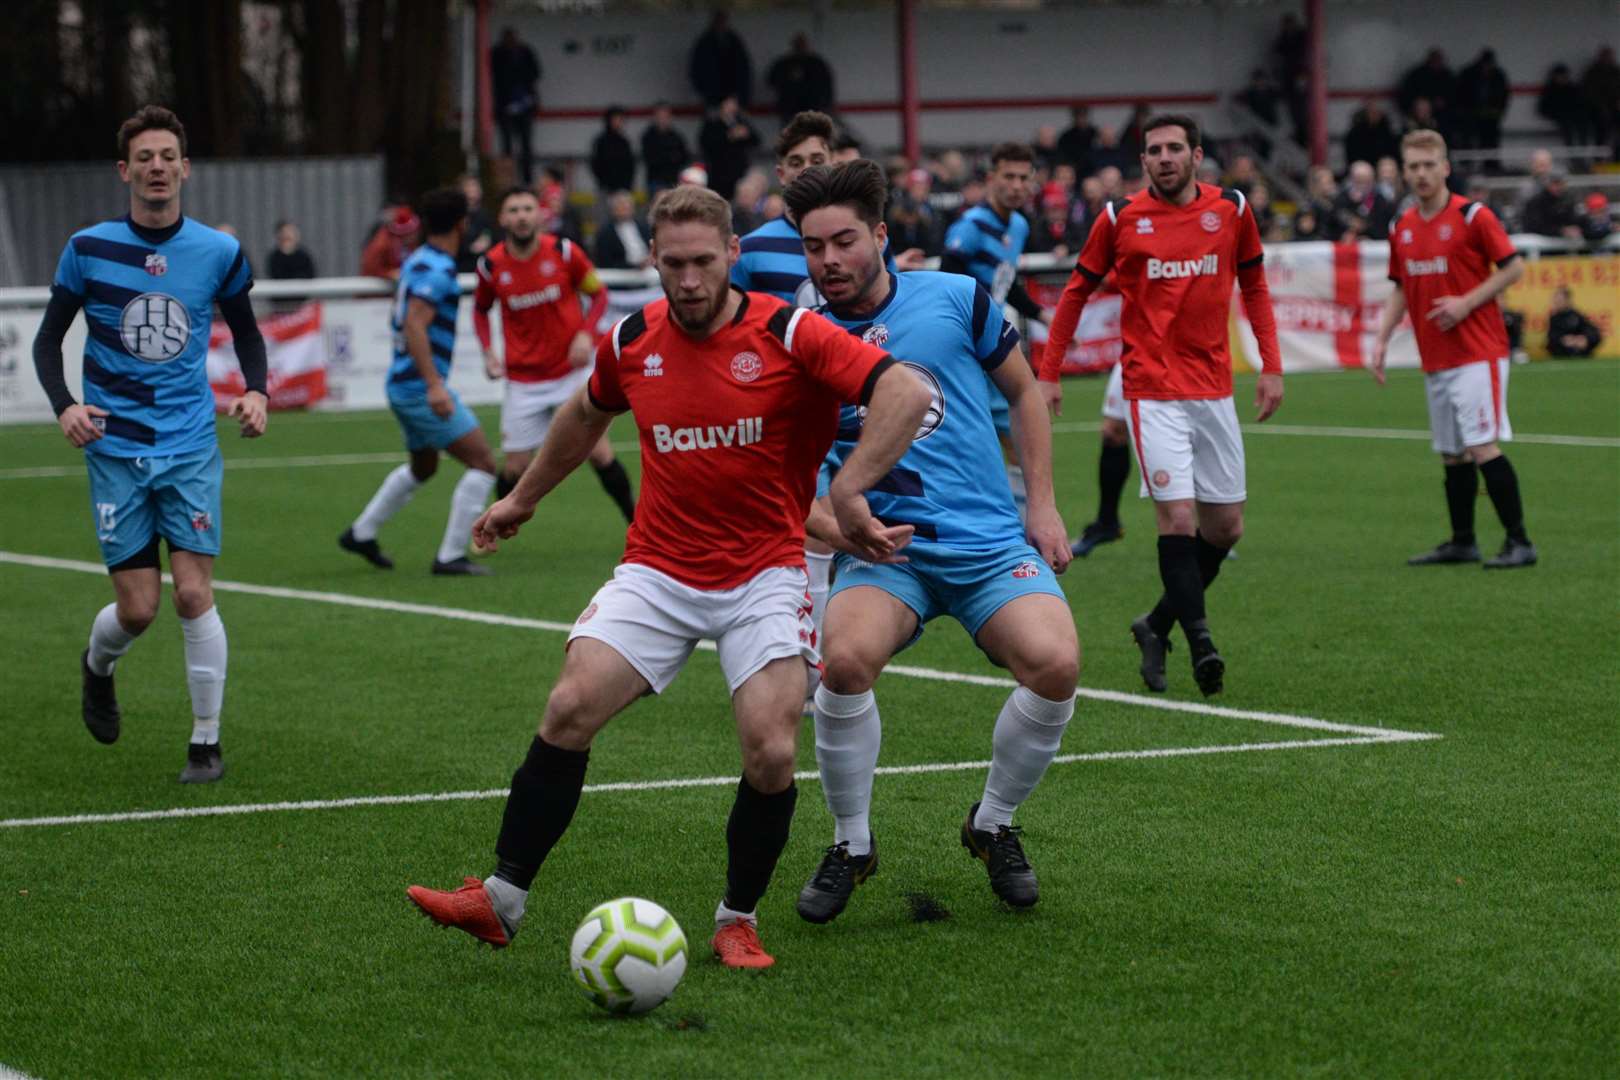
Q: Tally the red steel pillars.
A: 3